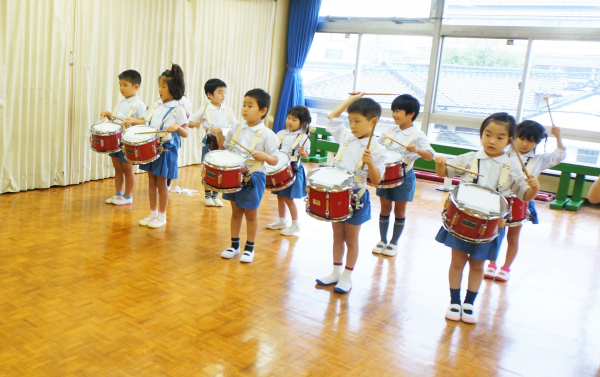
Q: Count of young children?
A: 9